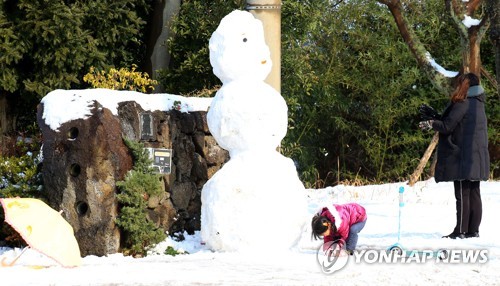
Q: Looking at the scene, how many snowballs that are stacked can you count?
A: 3